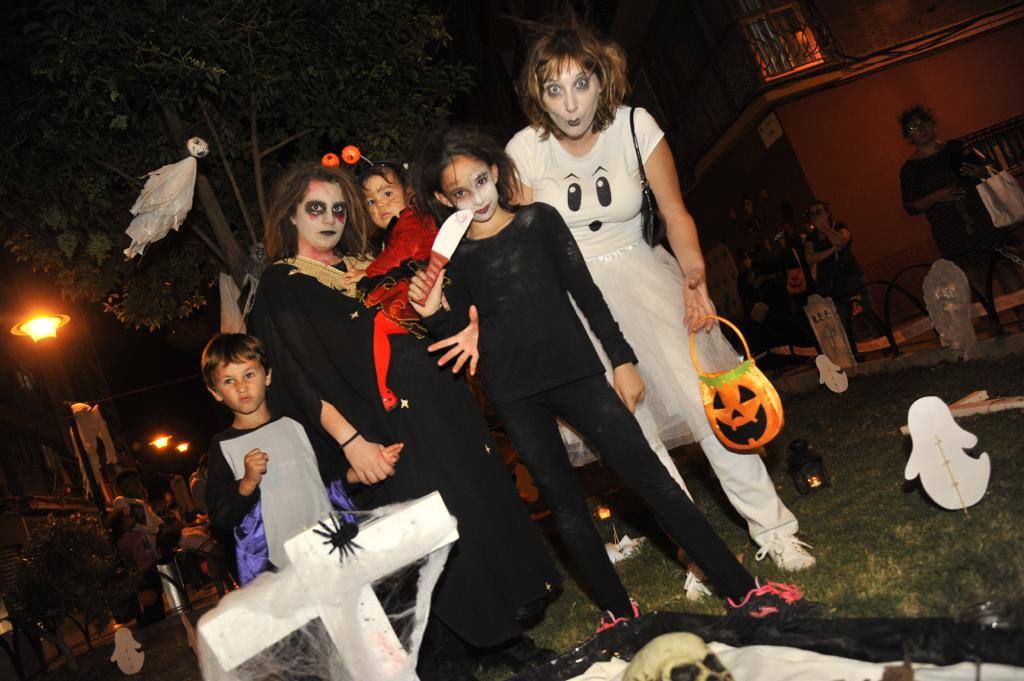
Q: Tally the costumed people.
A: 5